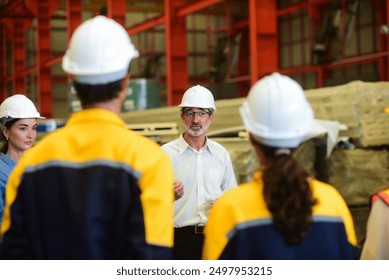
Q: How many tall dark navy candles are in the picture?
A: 0